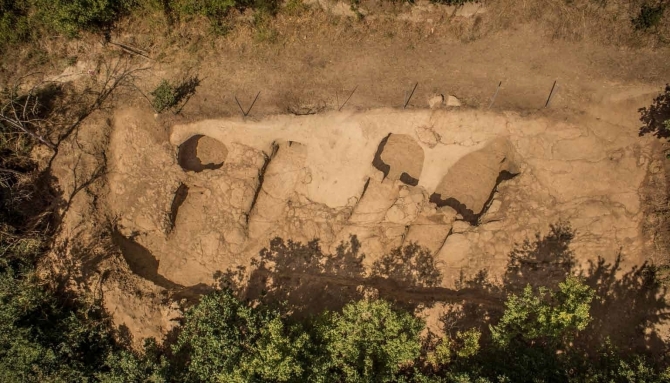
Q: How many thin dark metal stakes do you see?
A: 5